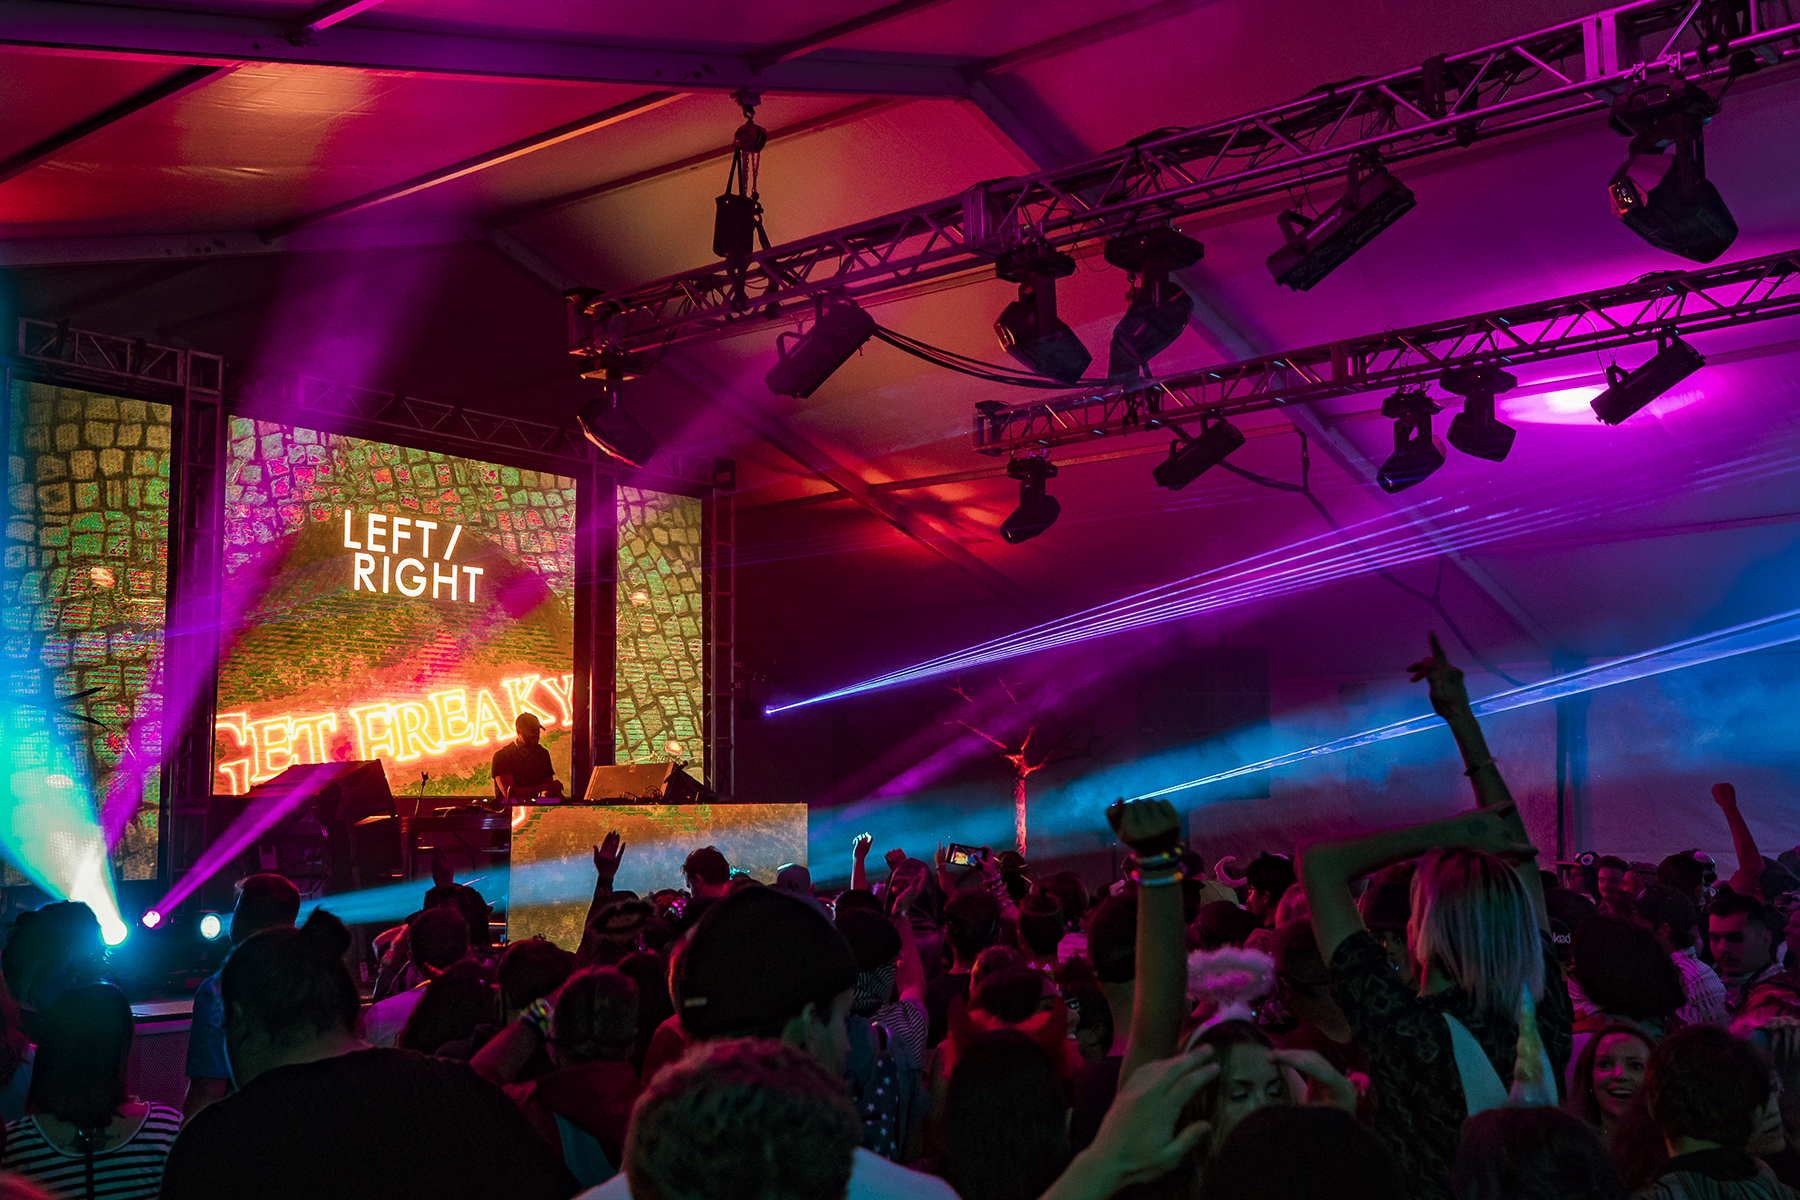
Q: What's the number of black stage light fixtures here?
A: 11